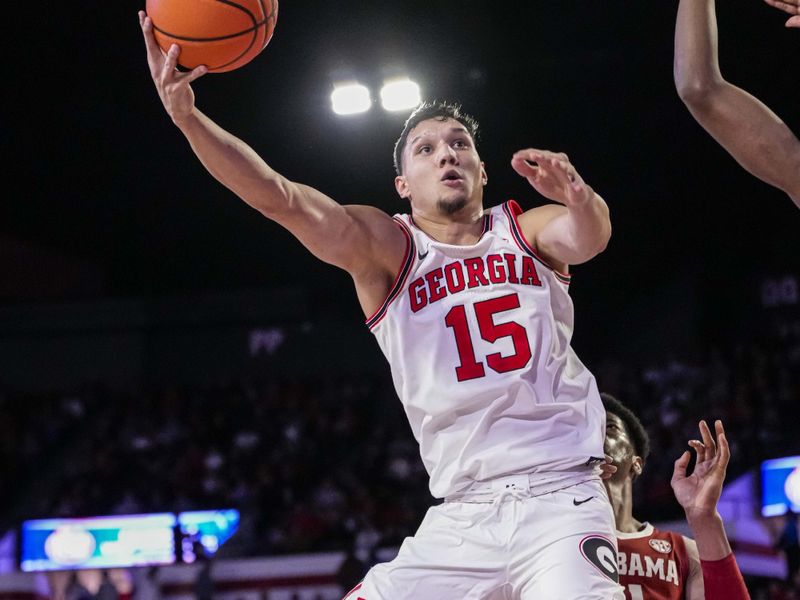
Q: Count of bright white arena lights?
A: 2